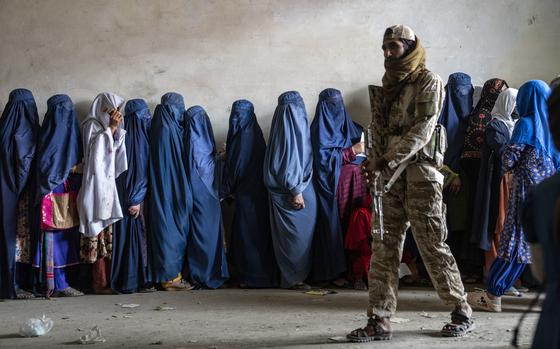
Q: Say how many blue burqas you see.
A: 9